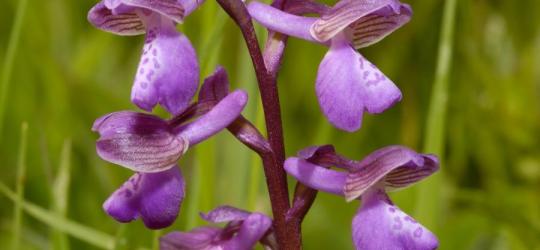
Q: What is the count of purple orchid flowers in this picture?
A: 5